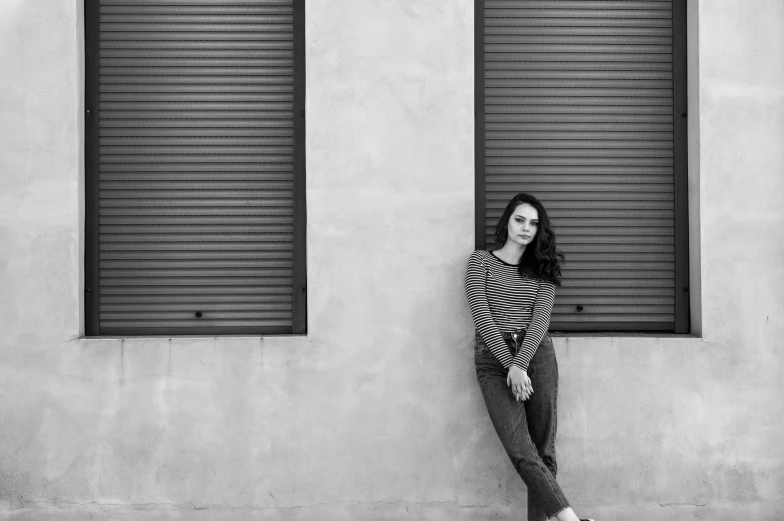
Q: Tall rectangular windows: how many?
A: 2